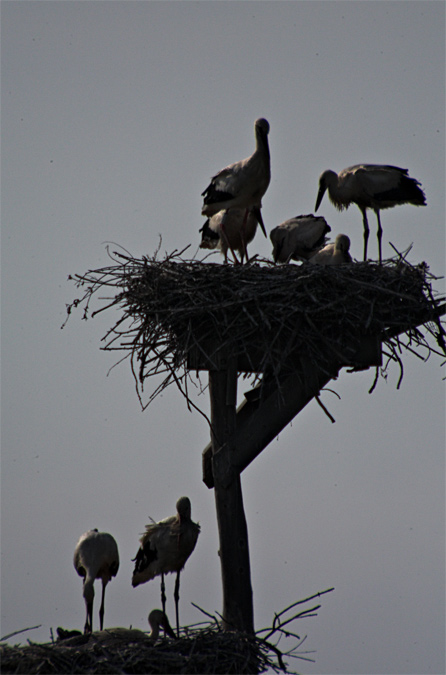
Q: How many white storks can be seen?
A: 8